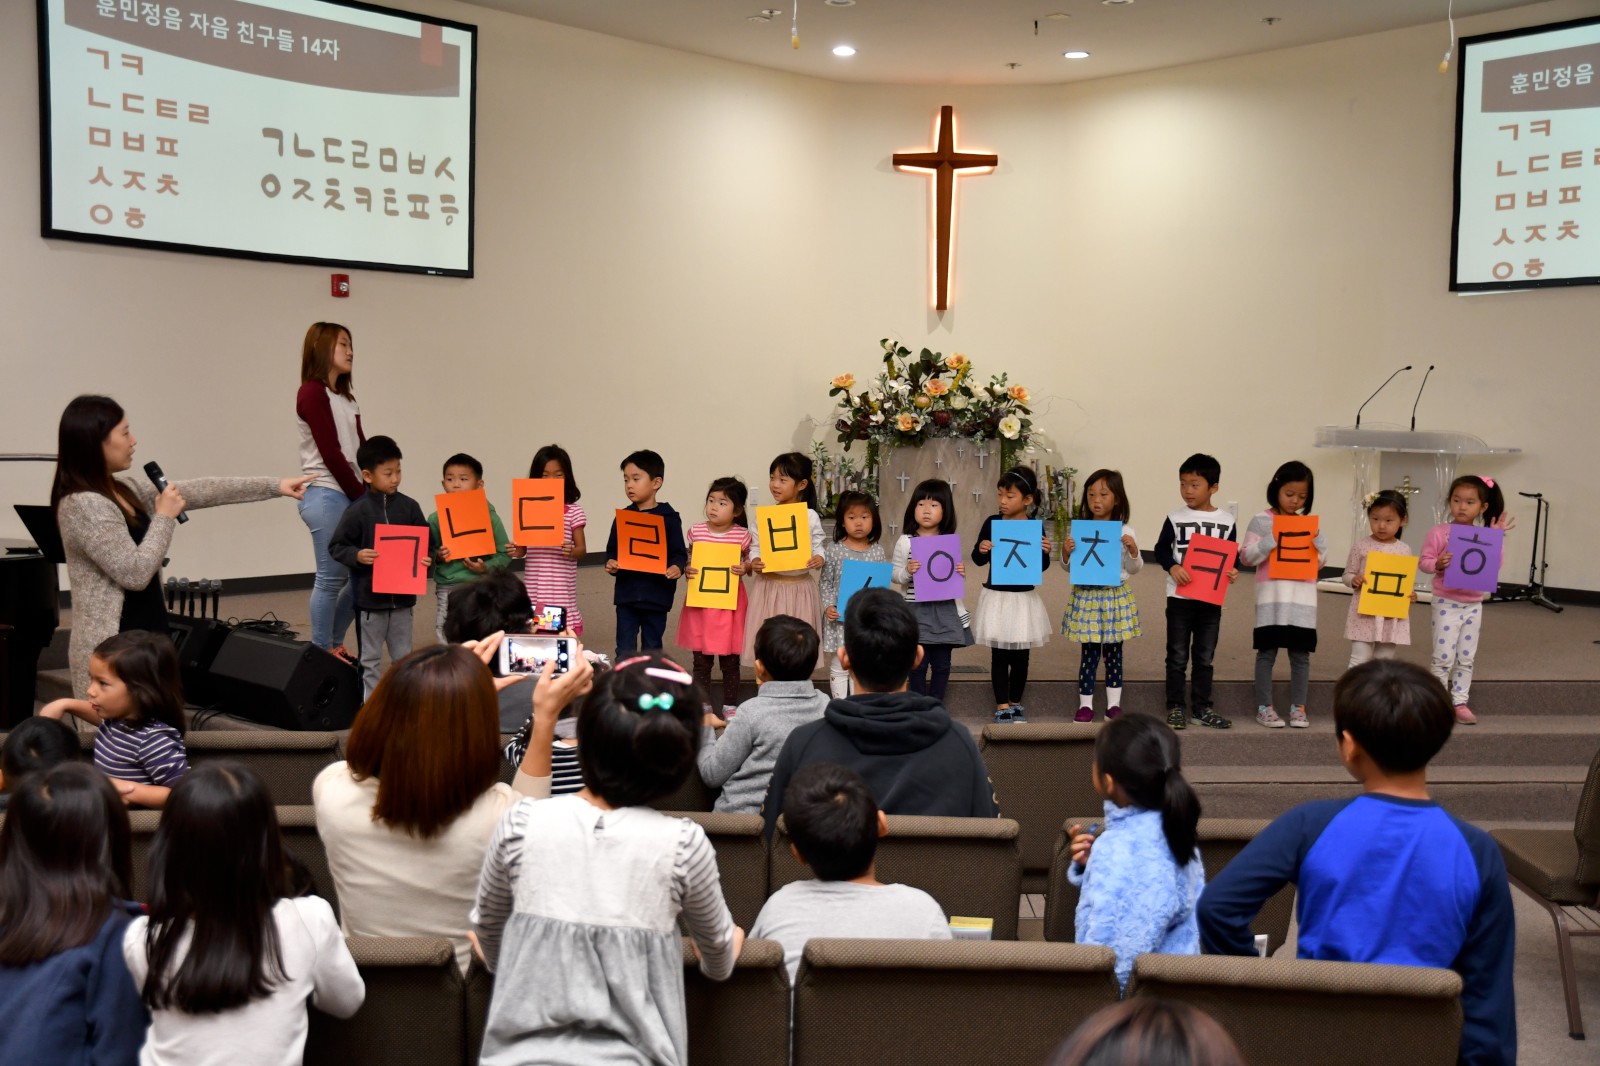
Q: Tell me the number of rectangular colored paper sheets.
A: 14